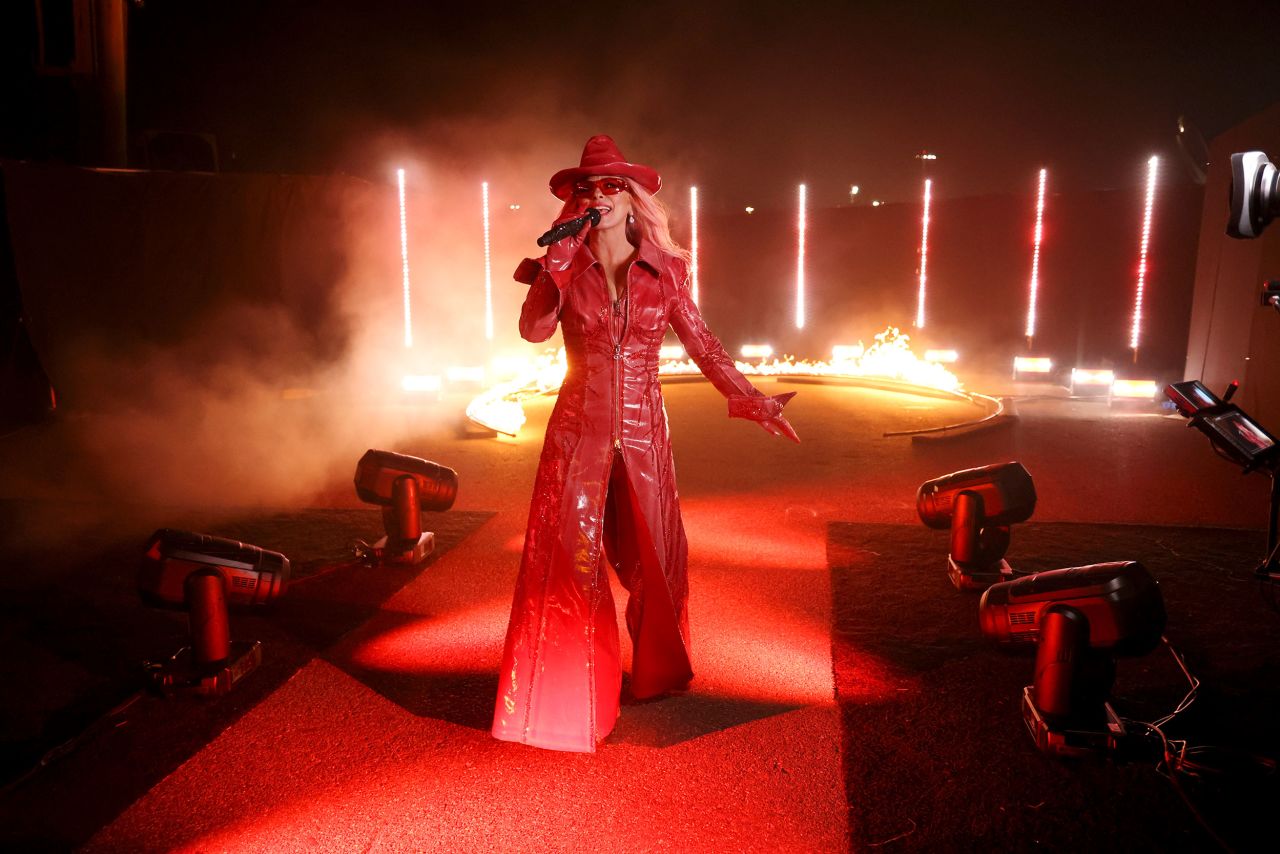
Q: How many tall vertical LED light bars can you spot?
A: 7